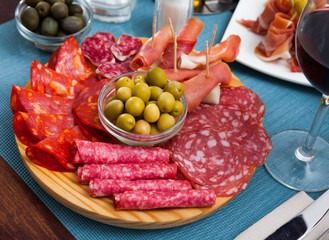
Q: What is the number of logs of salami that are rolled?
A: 4